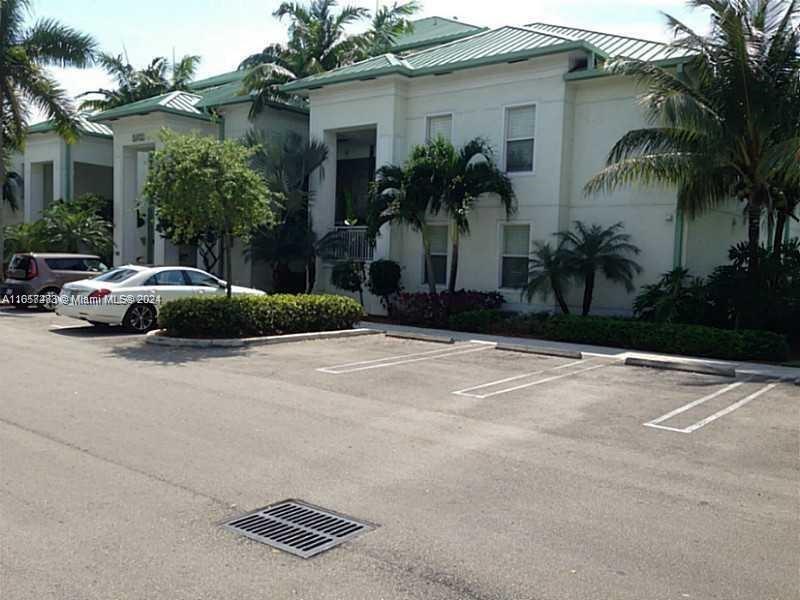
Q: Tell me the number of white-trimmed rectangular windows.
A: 4